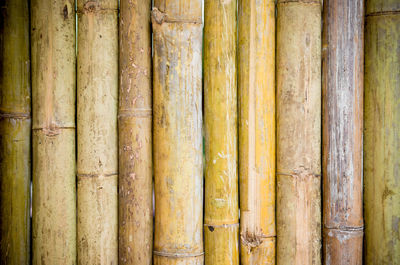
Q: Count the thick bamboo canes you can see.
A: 10